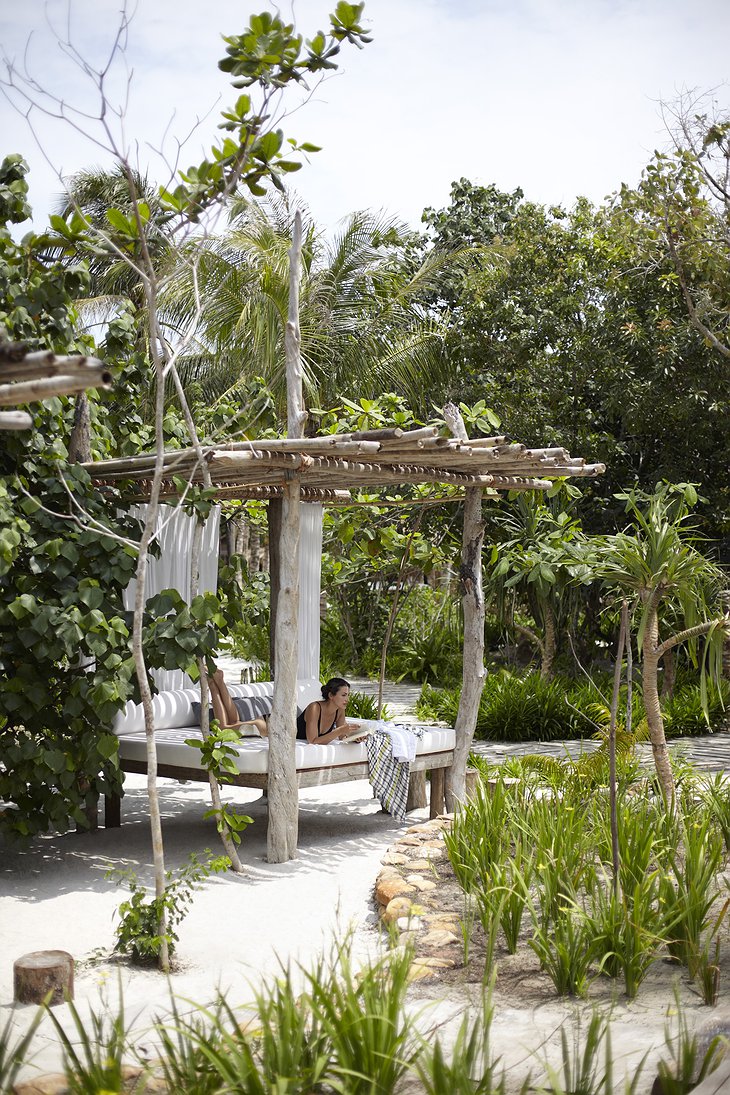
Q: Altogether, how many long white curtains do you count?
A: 2